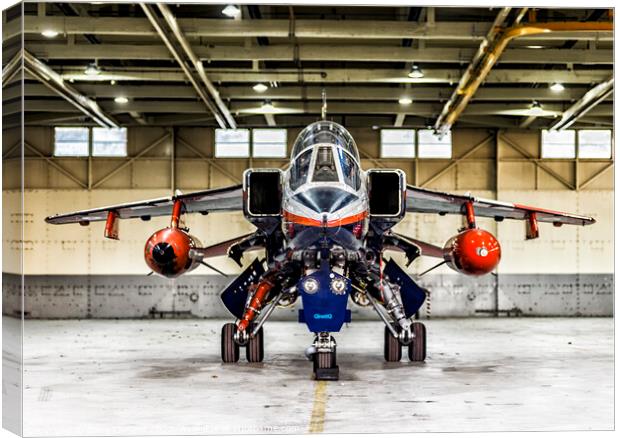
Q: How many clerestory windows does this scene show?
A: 8